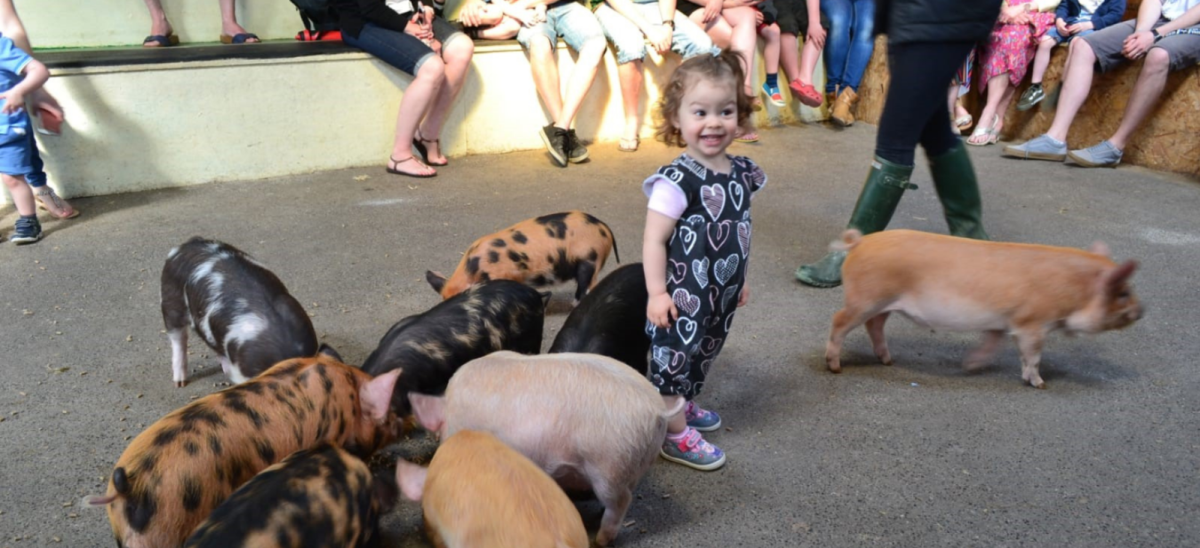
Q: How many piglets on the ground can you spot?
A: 9